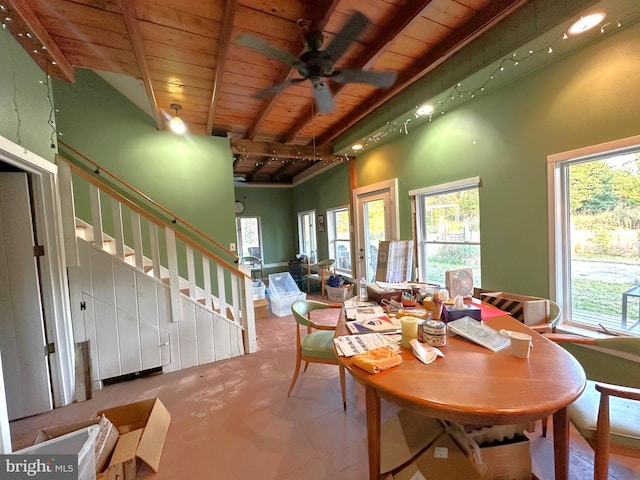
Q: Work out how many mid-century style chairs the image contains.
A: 5